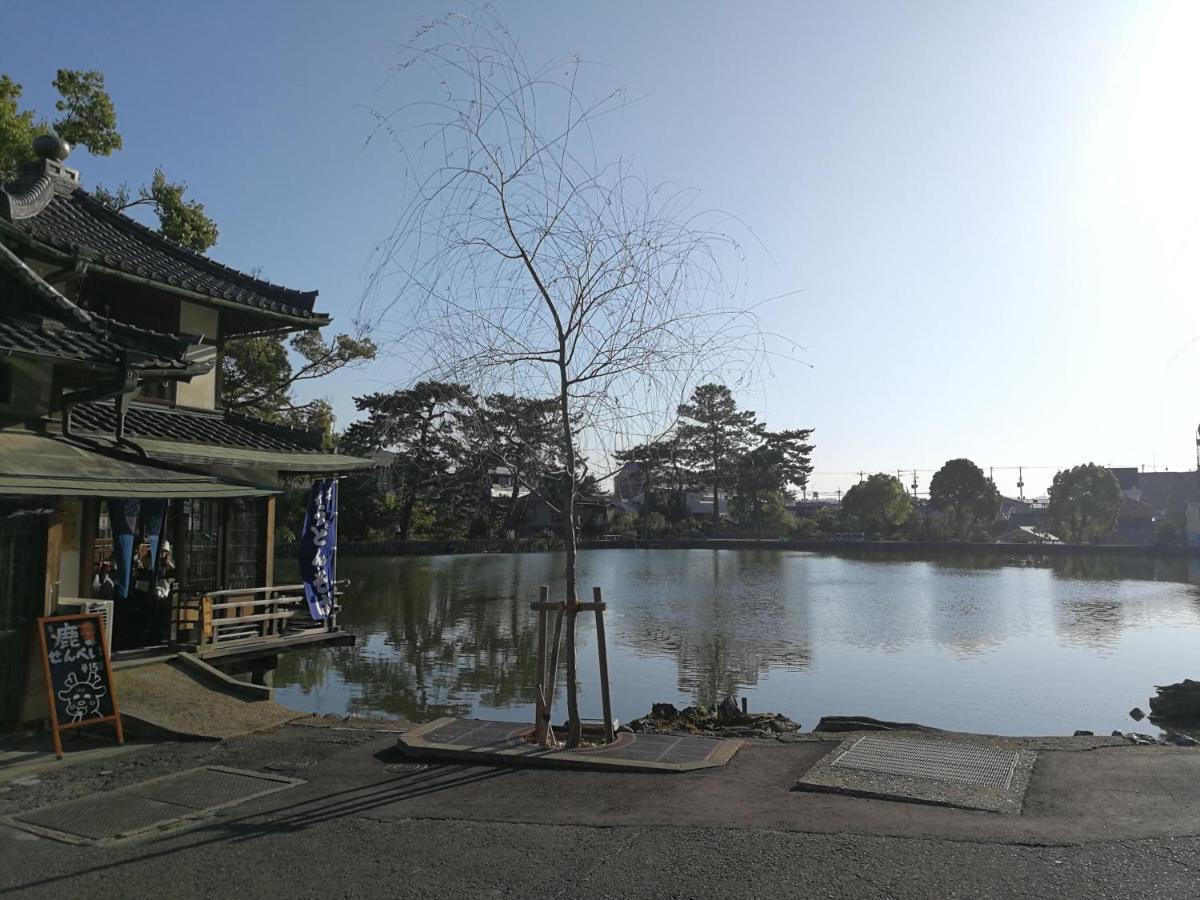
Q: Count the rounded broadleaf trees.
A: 3